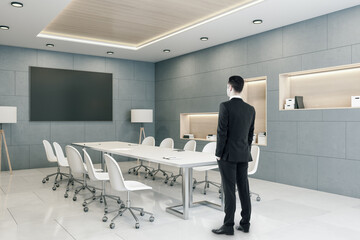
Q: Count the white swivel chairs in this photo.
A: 10